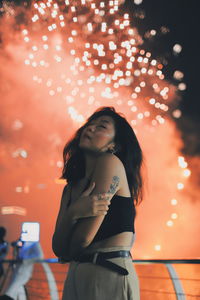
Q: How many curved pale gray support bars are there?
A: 2